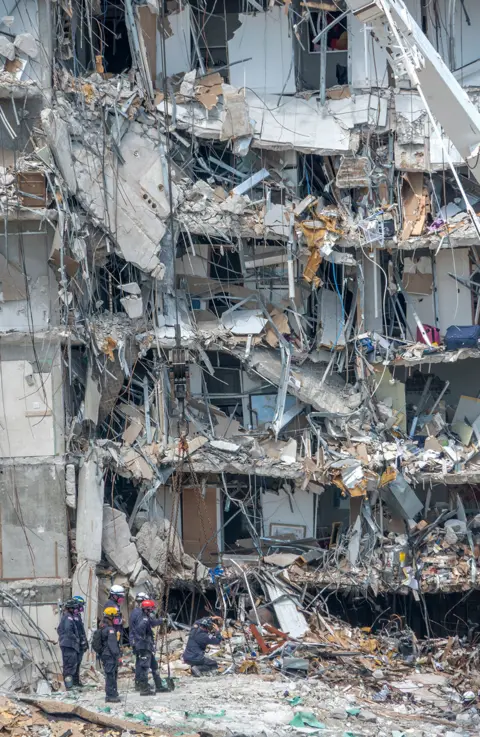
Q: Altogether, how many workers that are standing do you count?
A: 6